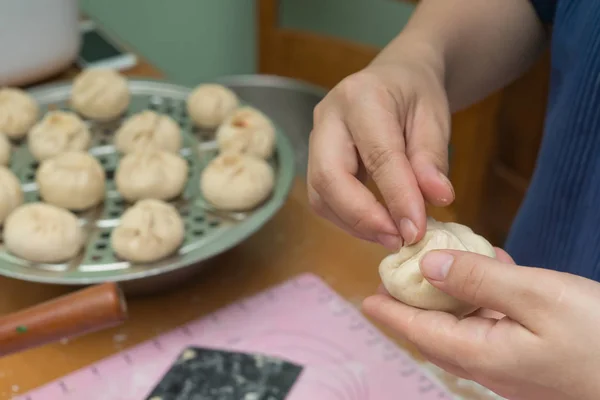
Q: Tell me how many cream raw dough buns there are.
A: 14